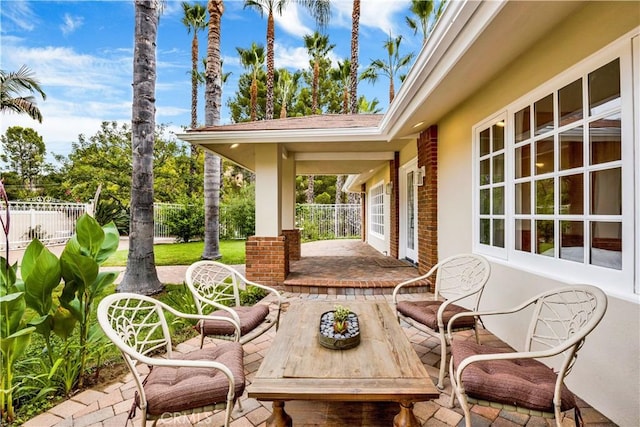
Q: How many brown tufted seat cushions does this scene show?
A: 4